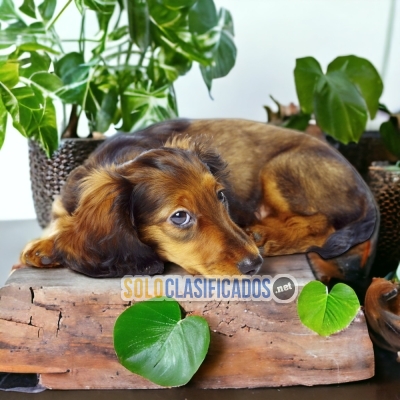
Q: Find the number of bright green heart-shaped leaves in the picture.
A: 2